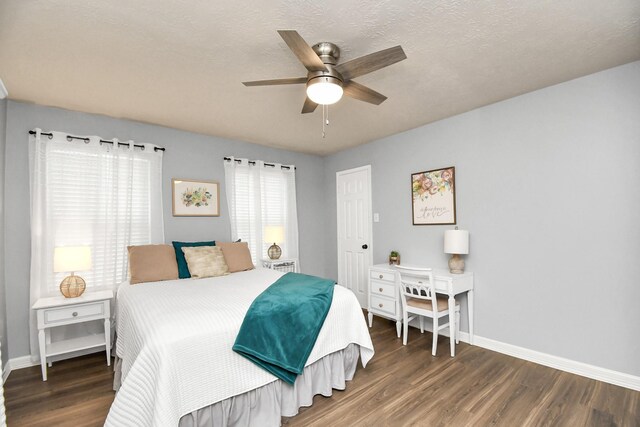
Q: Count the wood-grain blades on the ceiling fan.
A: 5